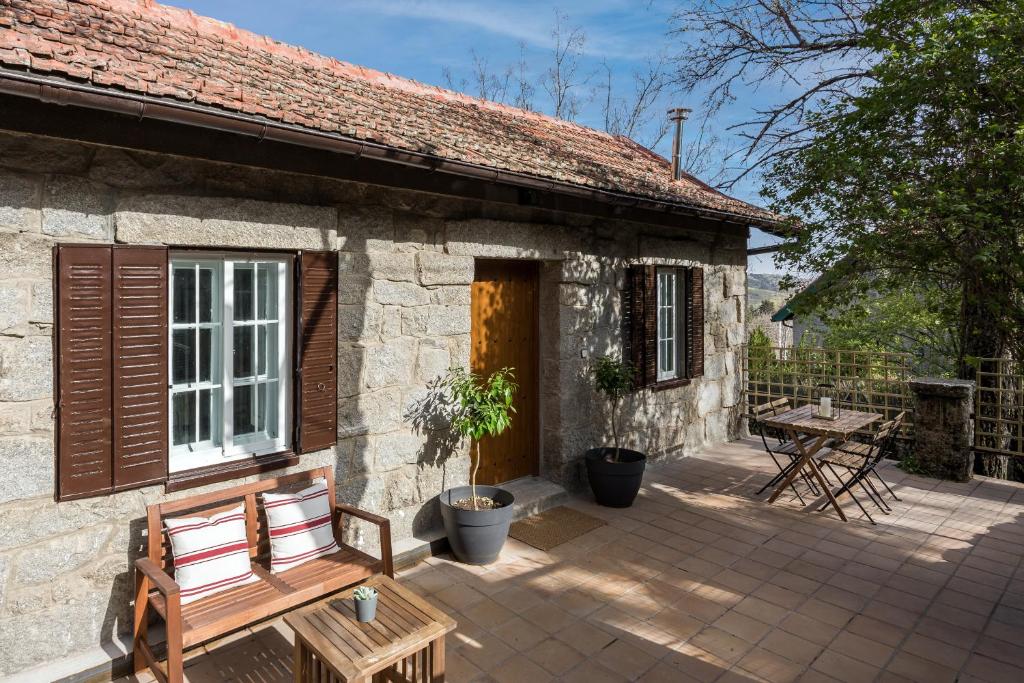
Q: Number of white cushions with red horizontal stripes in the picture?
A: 2